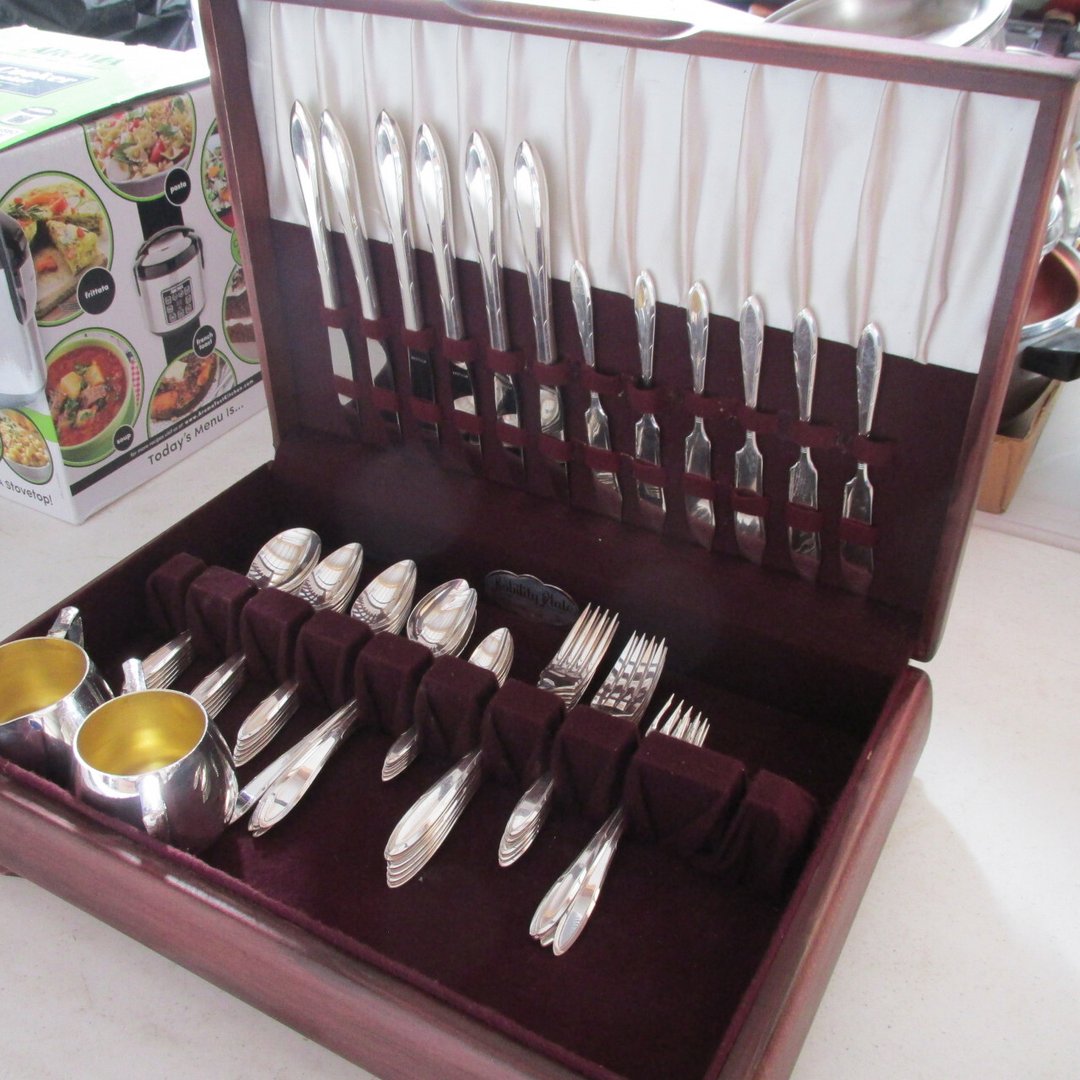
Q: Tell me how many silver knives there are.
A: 12